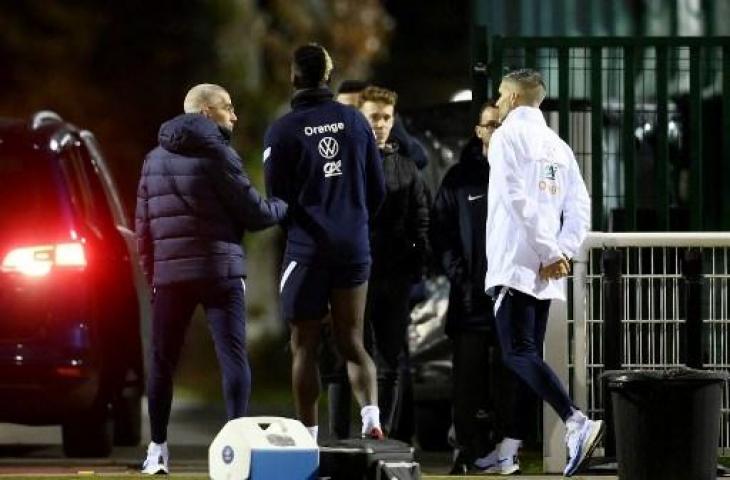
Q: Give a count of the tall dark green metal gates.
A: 1